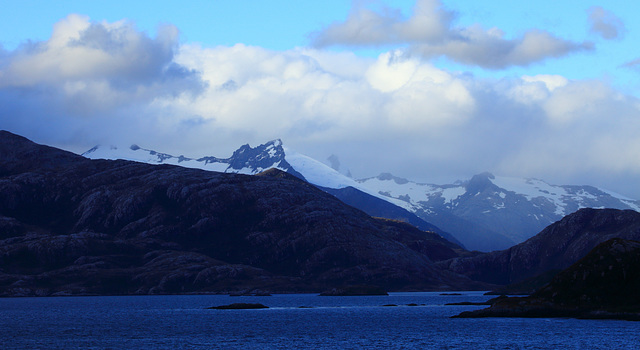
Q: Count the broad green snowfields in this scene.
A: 0